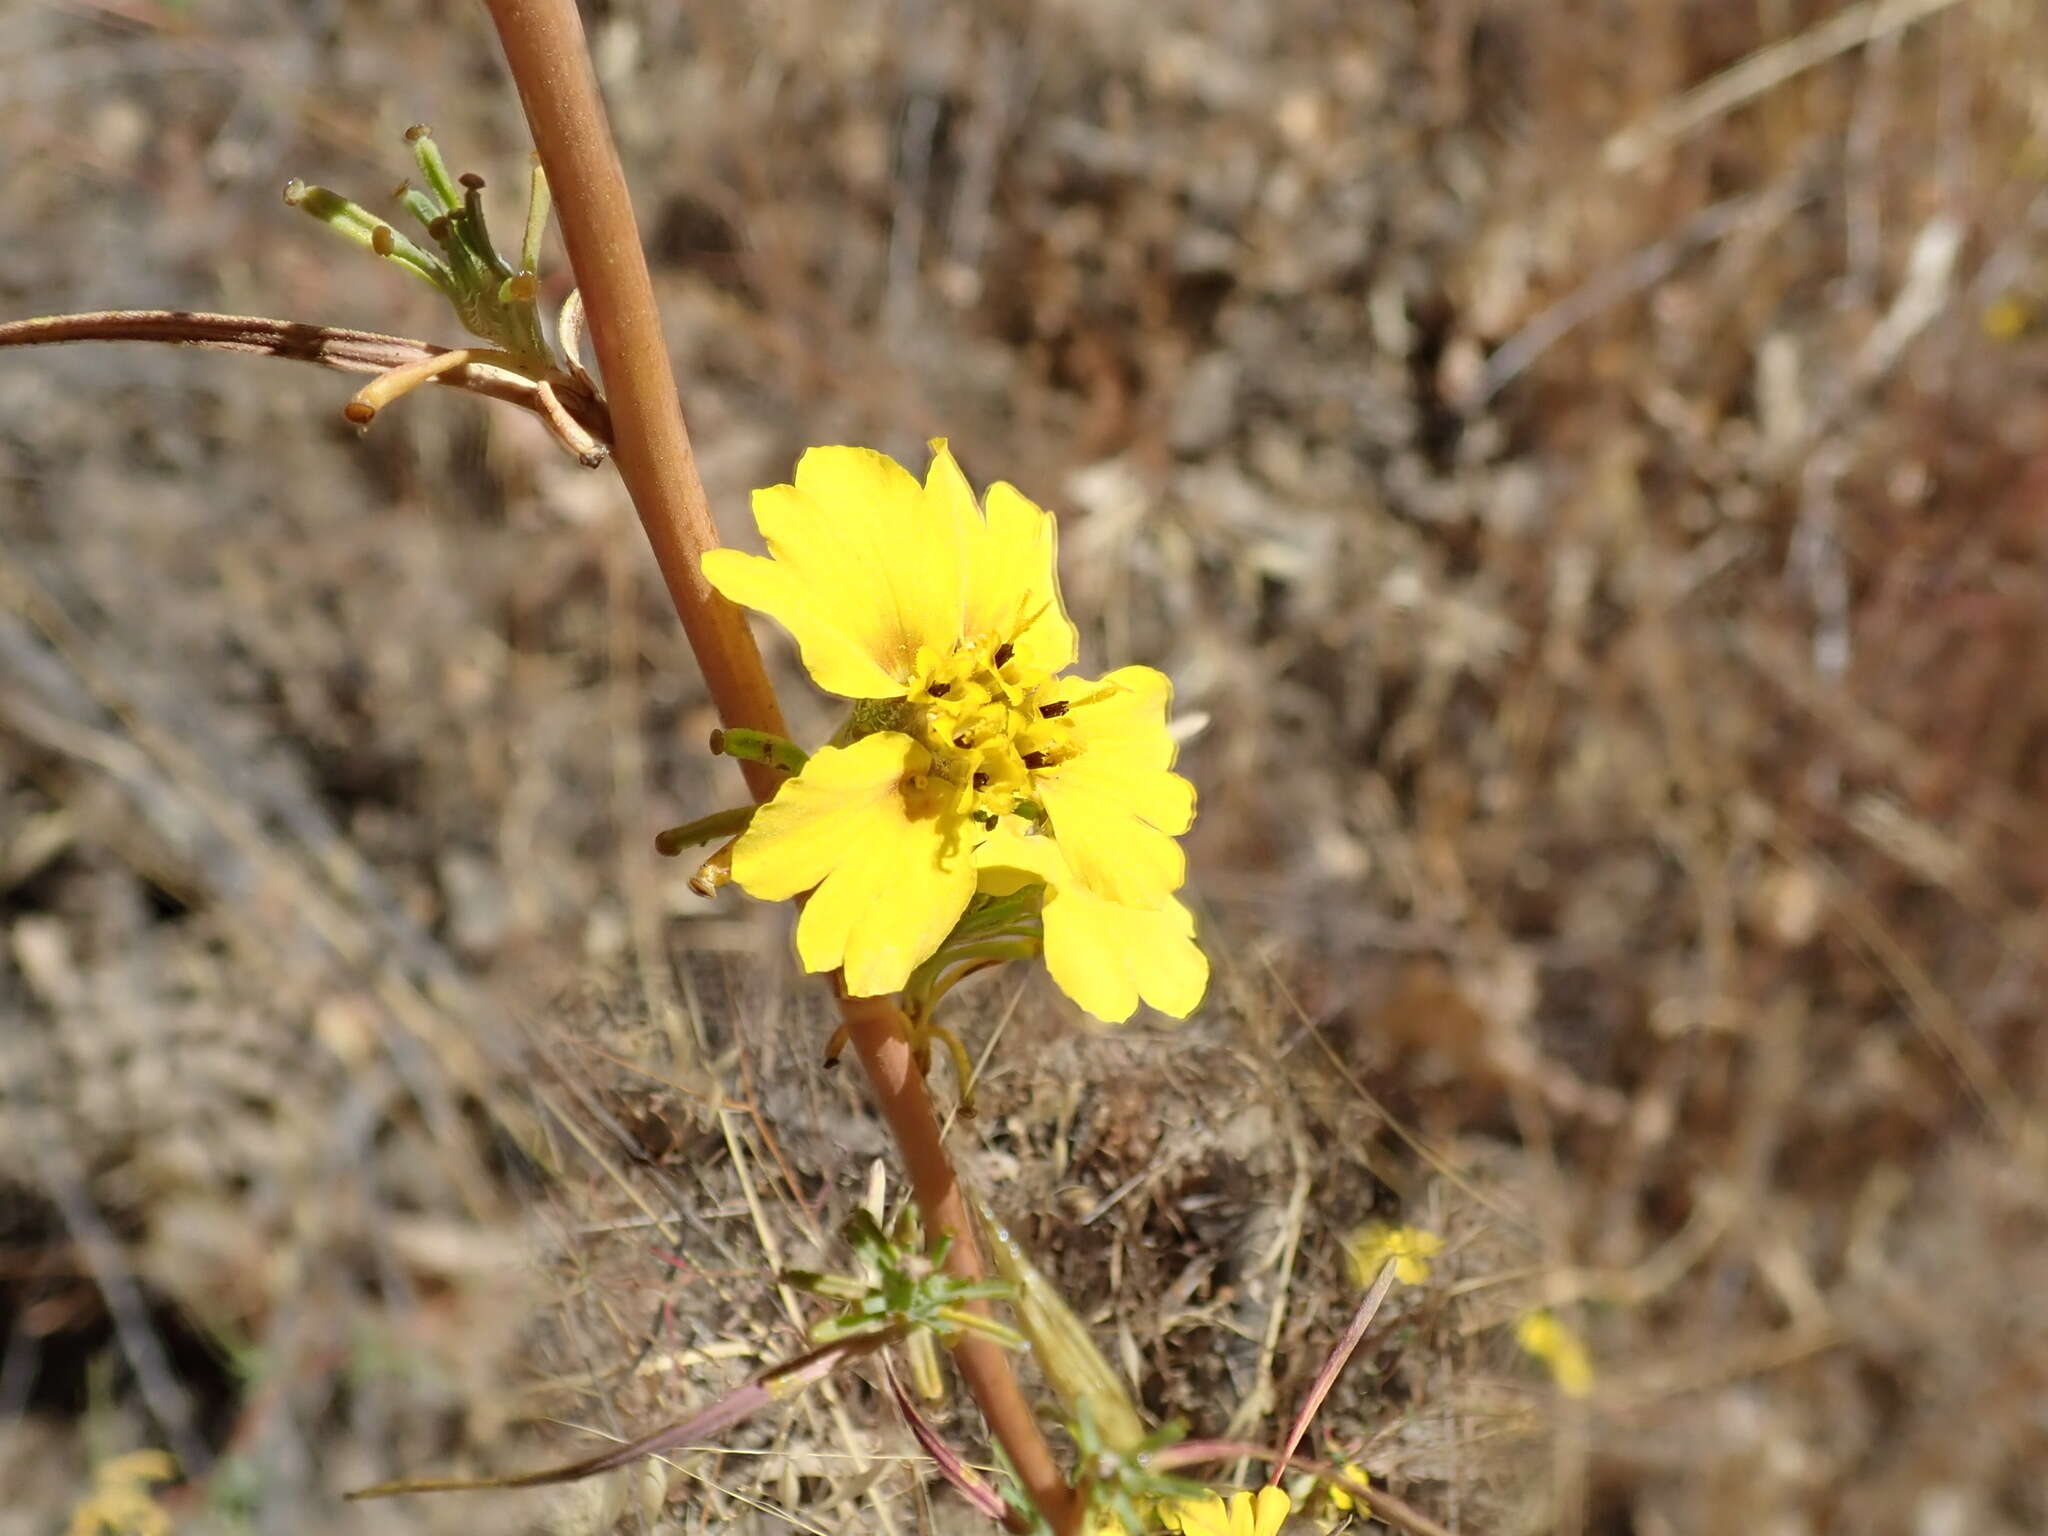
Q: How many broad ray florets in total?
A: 5